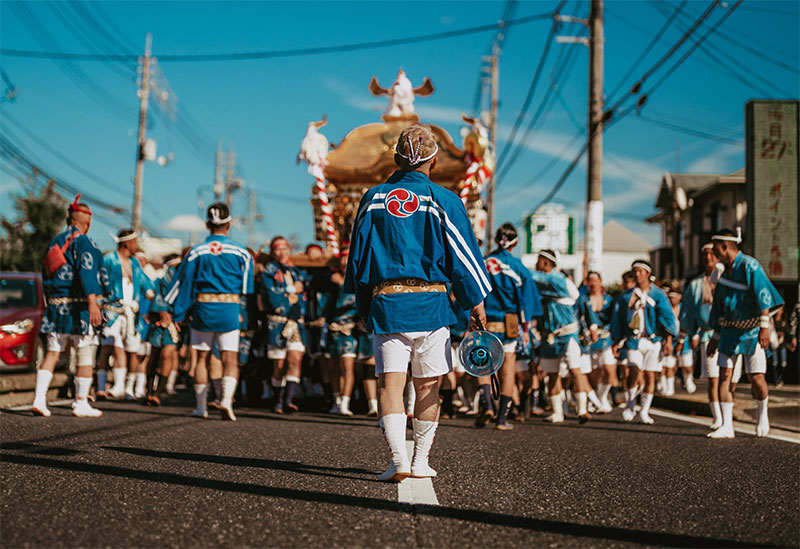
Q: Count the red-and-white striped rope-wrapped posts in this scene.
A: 2